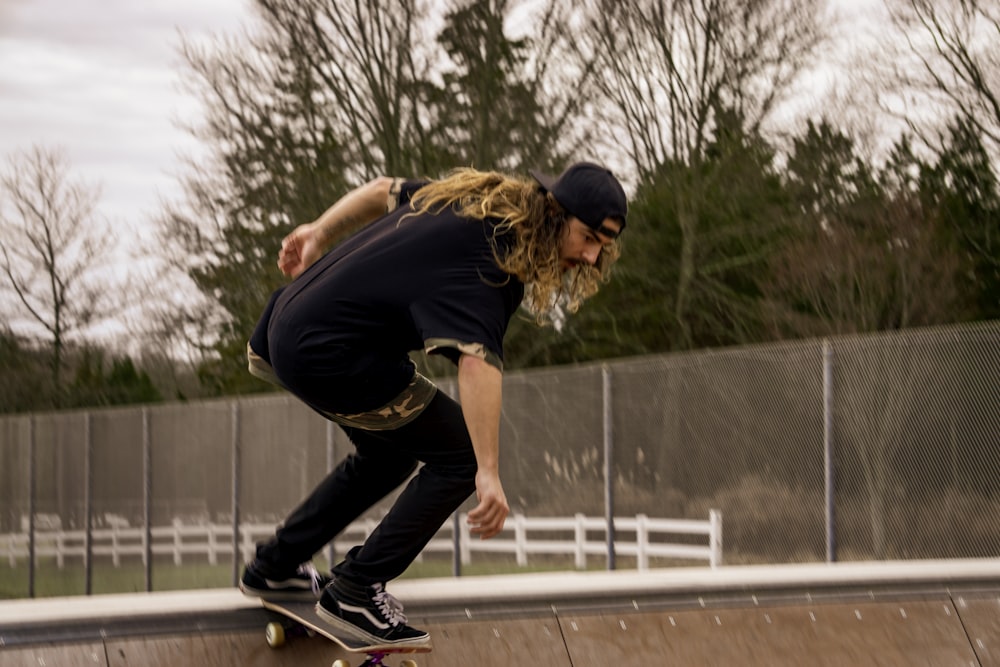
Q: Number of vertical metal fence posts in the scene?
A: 8